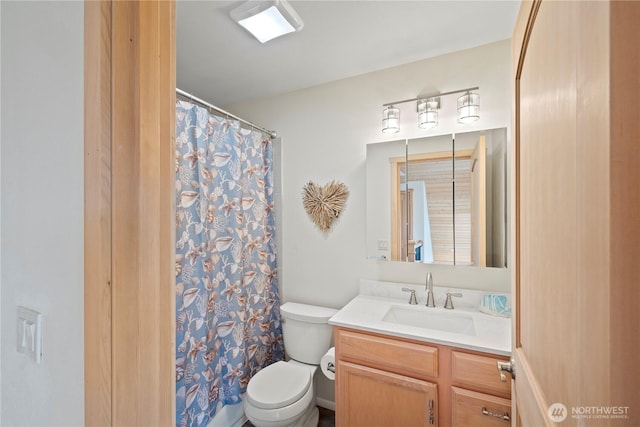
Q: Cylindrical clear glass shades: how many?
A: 3